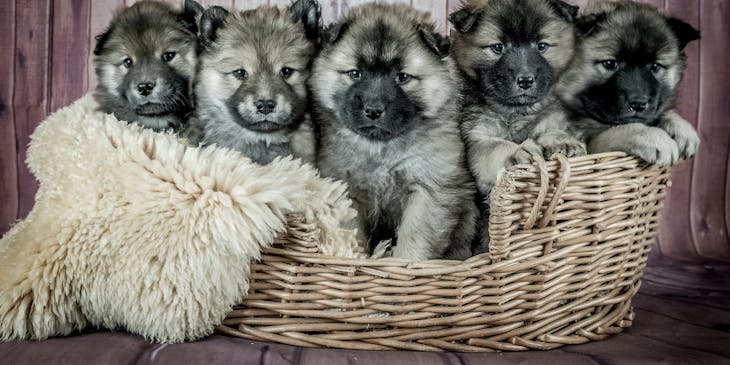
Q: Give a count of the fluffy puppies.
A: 5